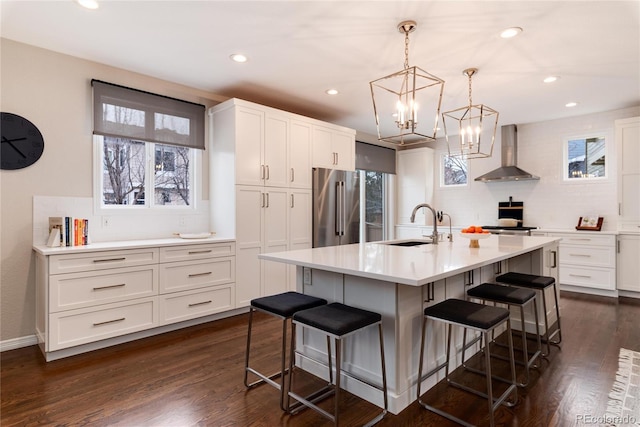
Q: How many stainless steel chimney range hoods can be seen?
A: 1